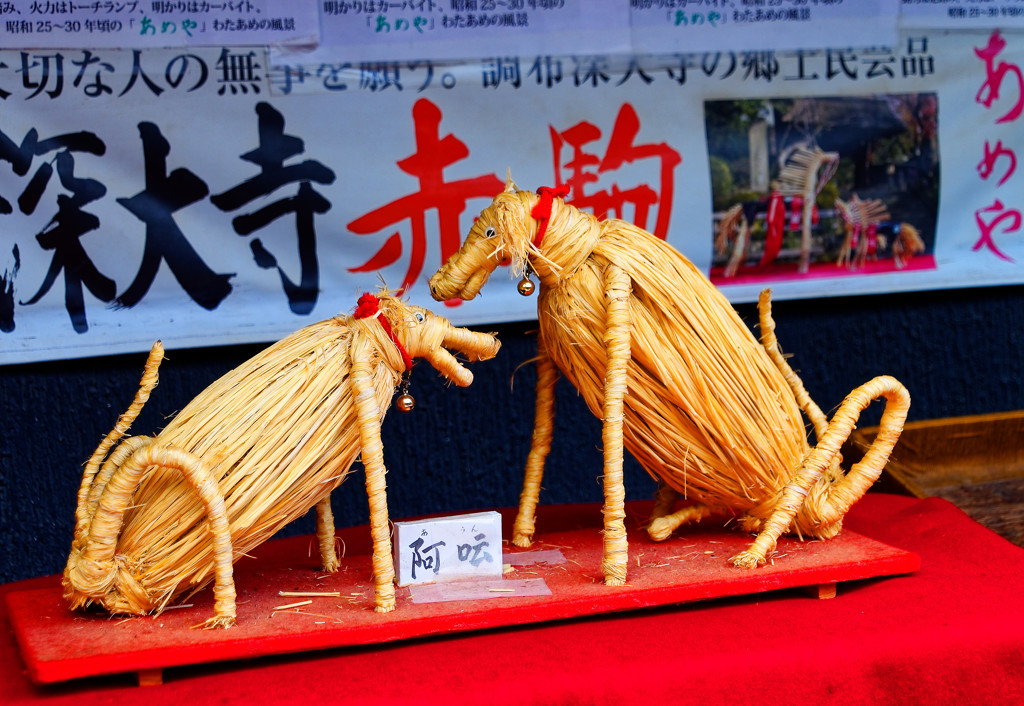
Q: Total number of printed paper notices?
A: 4